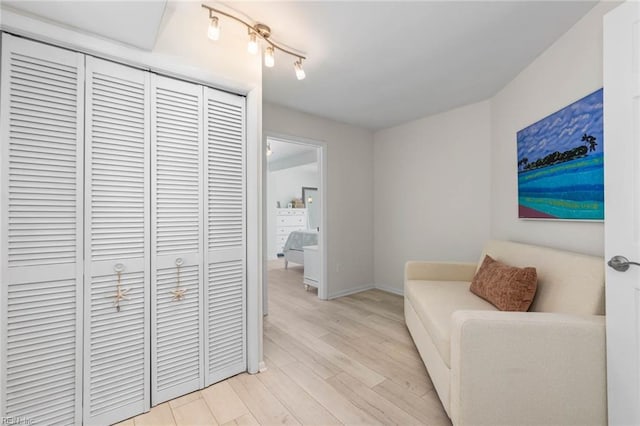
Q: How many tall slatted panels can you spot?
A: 4